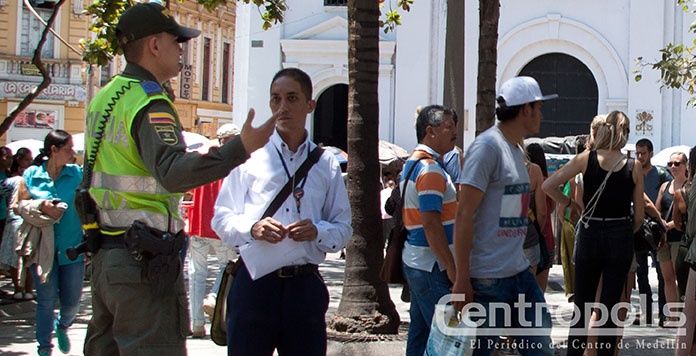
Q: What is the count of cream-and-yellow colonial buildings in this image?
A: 1